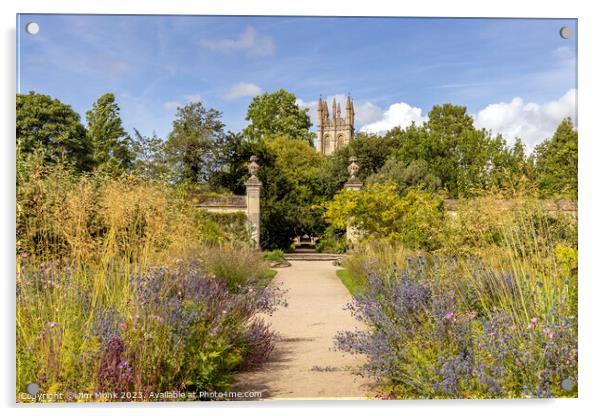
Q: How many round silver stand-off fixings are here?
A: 4